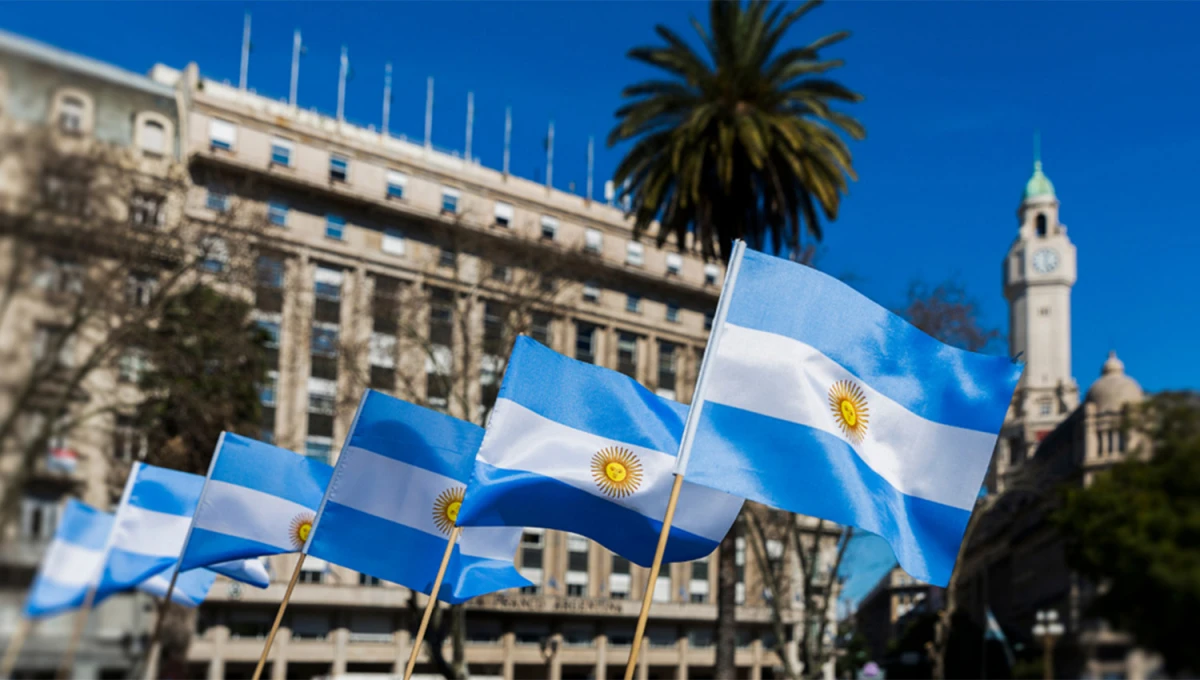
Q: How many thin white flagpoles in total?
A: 9